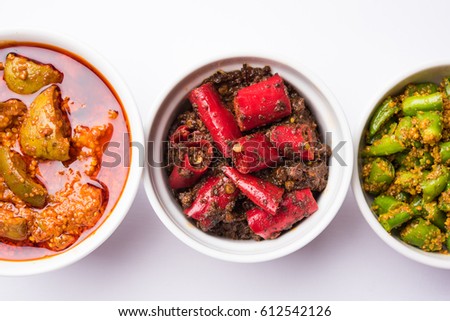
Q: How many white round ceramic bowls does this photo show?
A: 3